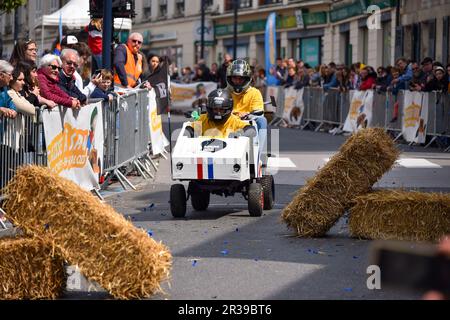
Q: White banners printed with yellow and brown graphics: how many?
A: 6